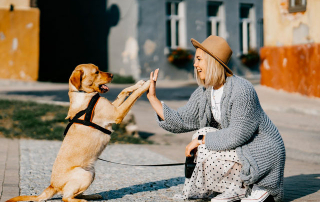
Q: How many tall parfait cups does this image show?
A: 0